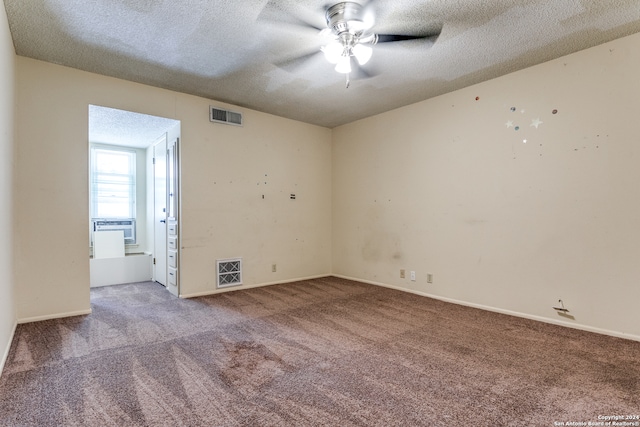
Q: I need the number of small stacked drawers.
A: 4